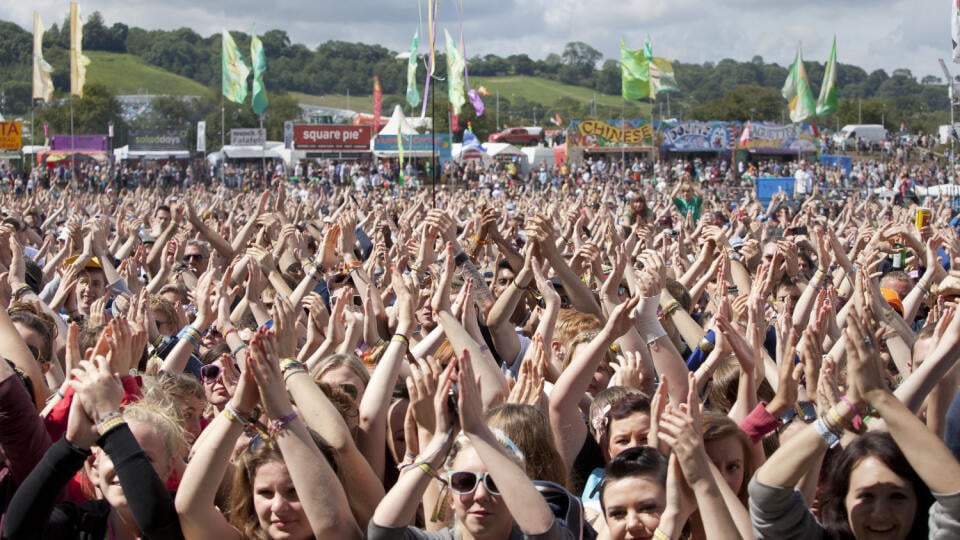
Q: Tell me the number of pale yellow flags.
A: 2